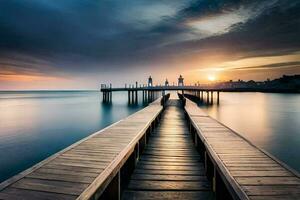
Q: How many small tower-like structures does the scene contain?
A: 3